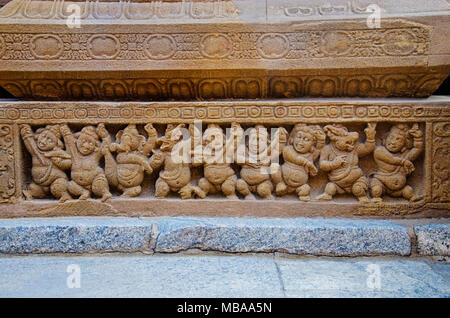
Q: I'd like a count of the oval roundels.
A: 7